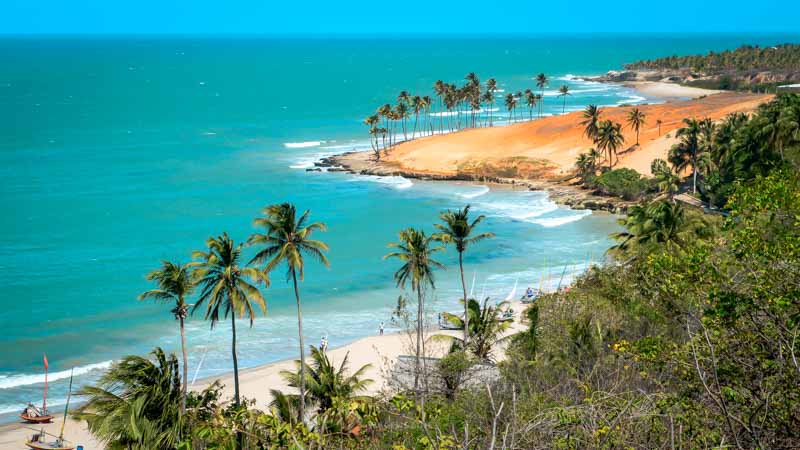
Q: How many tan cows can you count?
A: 0